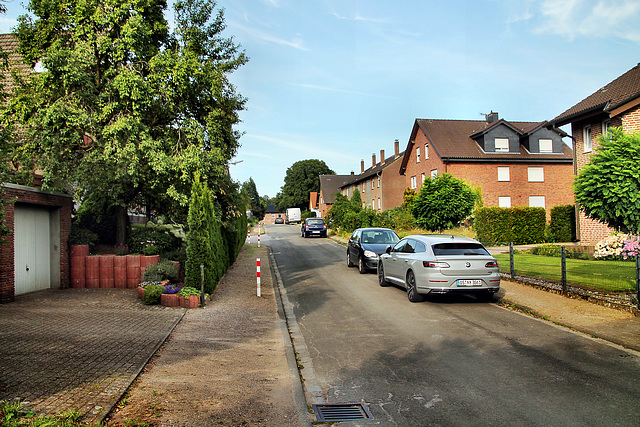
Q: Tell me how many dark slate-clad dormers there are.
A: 2